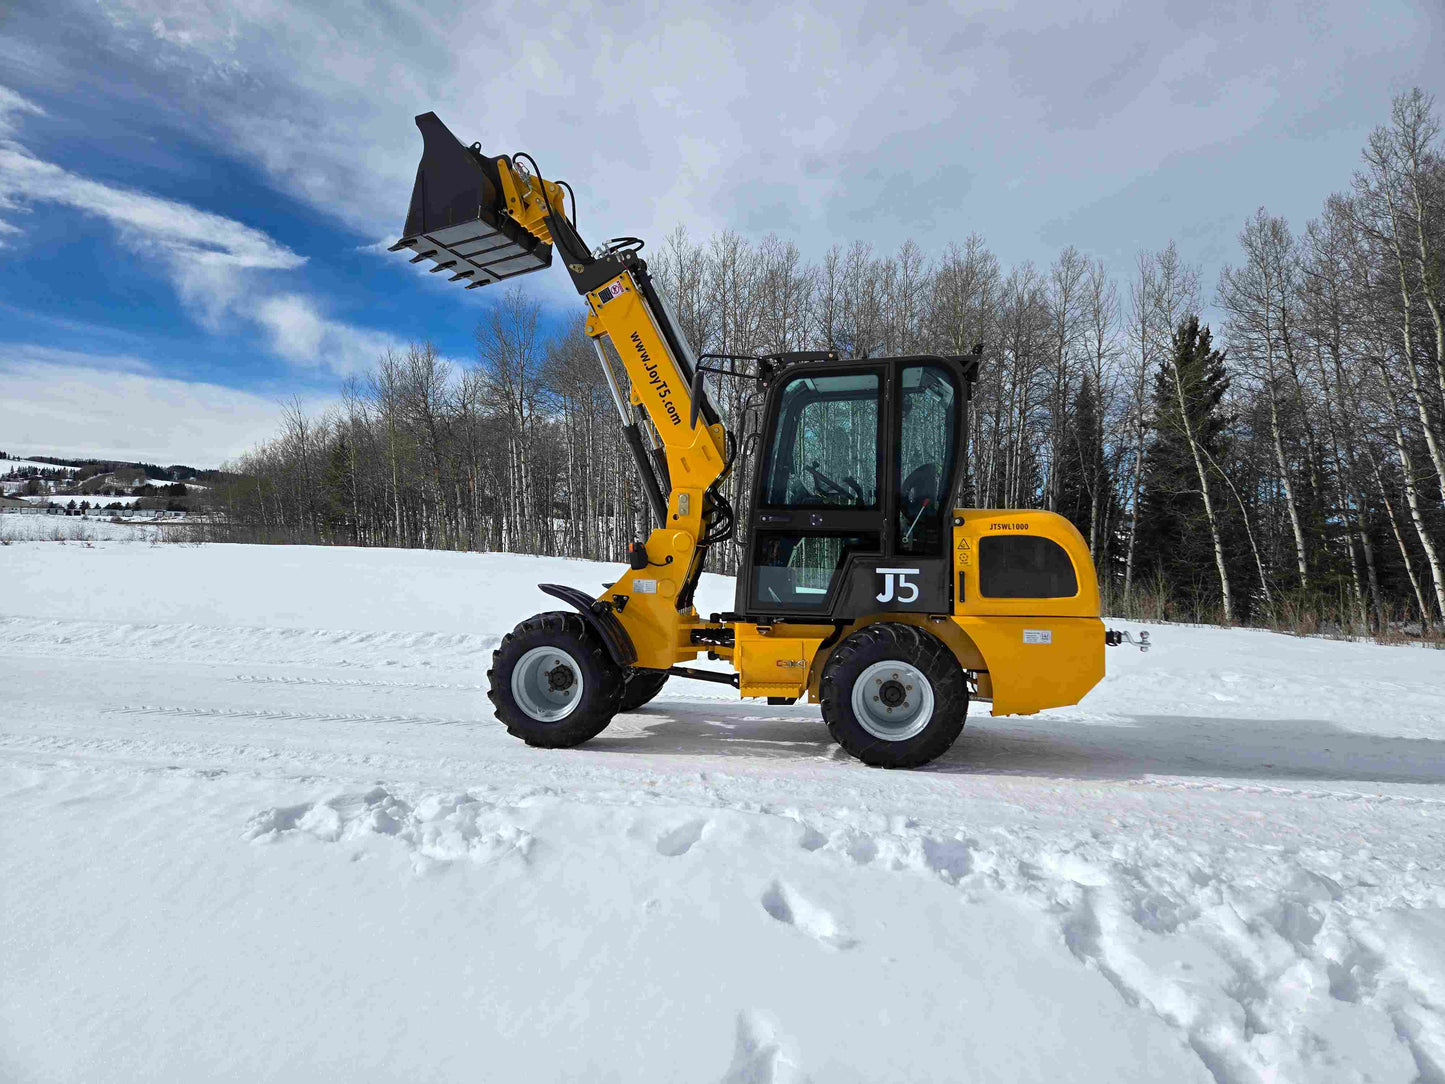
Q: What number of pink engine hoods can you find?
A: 0